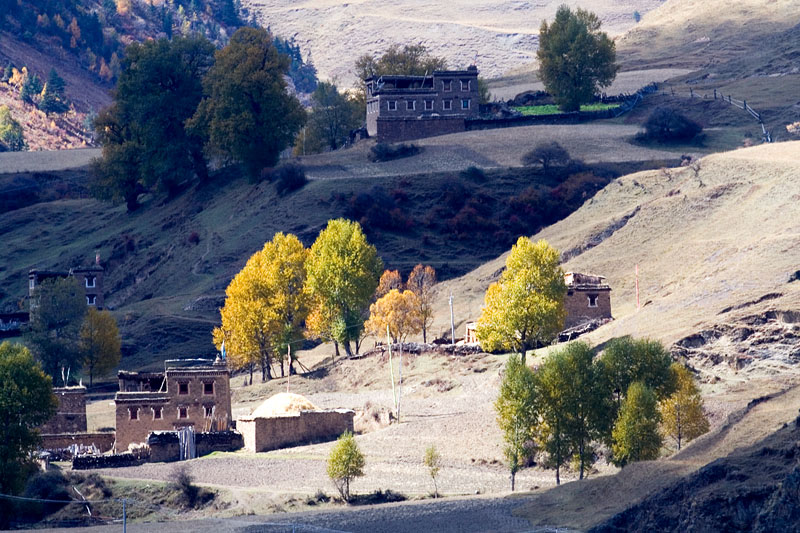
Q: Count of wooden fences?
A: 1